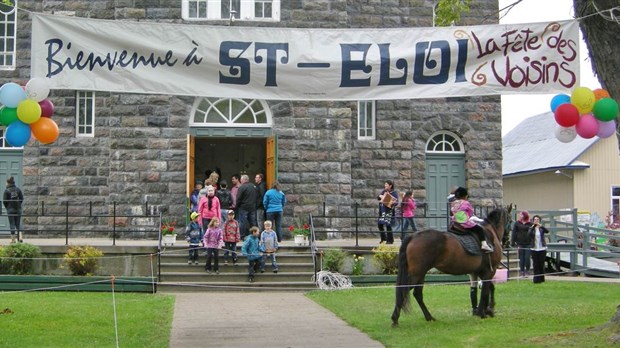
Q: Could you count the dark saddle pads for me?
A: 1